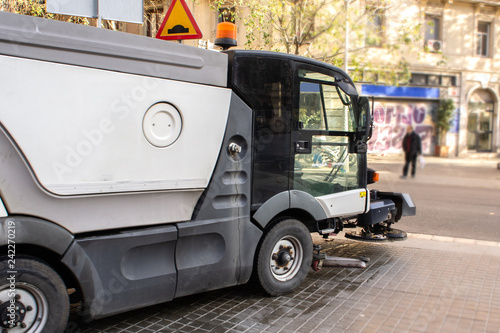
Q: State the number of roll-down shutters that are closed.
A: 1